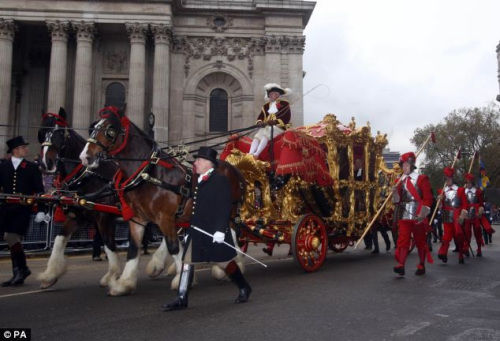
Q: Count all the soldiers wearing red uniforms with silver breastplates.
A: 3